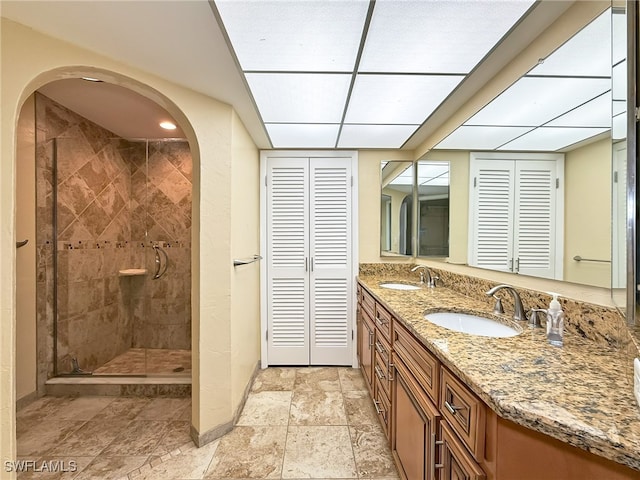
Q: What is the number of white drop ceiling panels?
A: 6